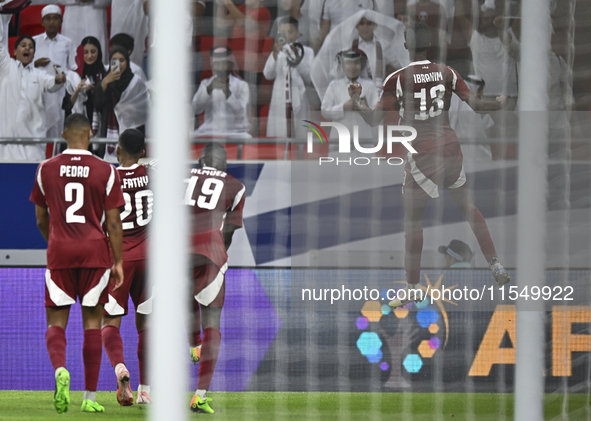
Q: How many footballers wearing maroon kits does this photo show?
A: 4